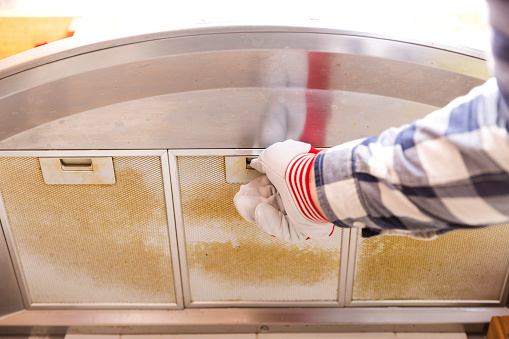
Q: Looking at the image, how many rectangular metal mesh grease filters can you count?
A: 3